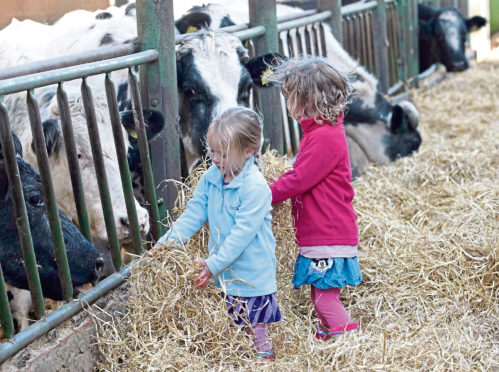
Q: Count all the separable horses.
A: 0